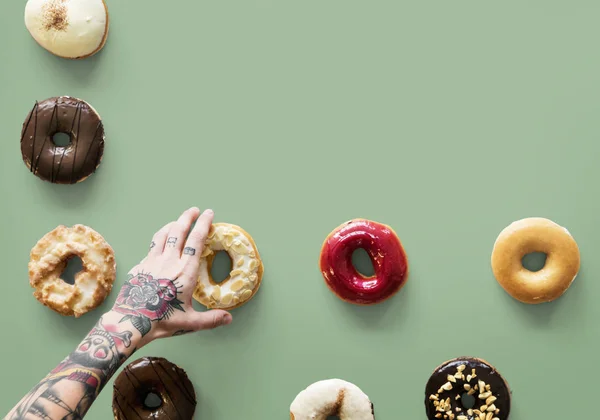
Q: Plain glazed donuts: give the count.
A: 1